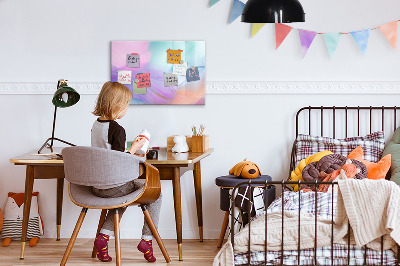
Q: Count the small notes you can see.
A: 8